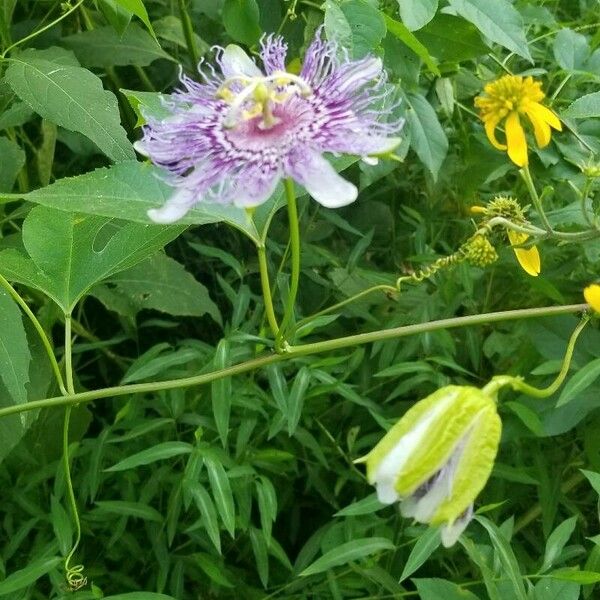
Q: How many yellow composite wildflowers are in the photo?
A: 3